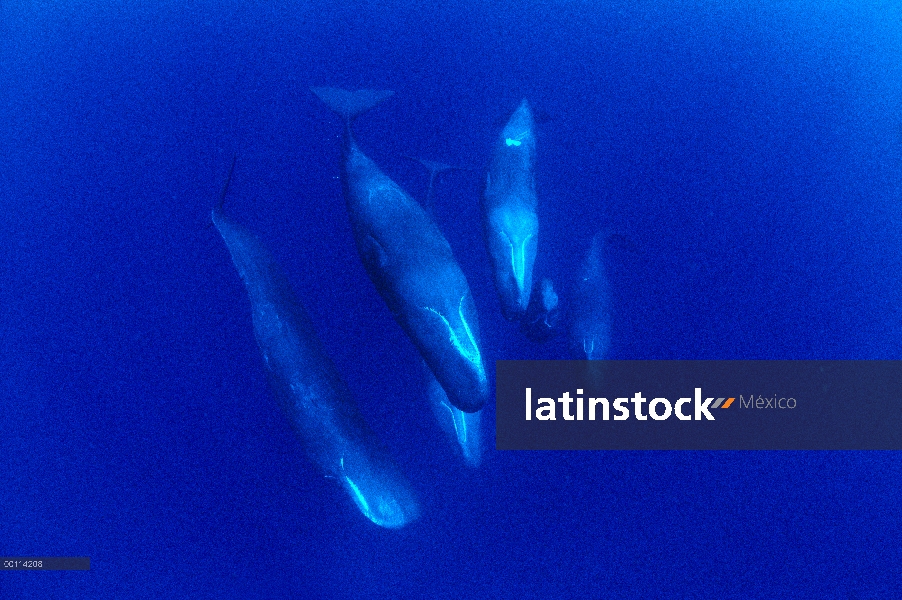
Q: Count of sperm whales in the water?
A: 6